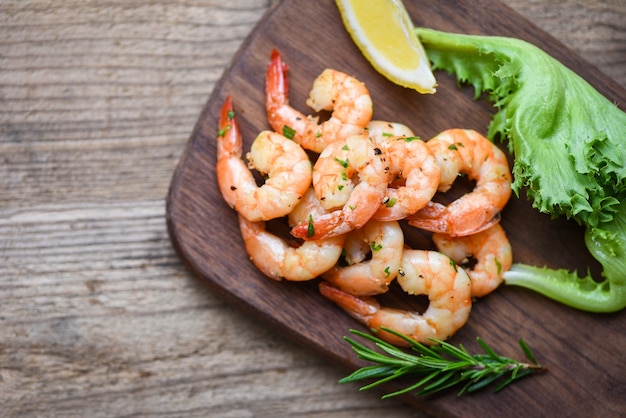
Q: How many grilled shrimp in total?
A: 10